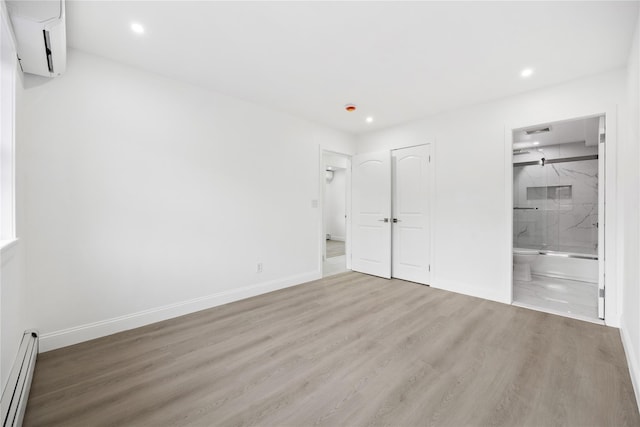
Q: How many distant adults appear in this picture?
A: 0